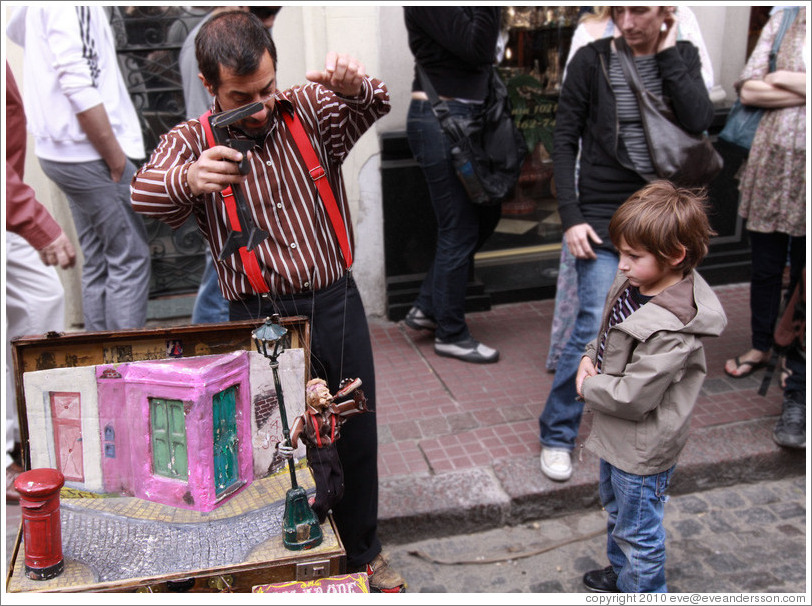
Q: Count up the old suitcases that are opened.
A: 1